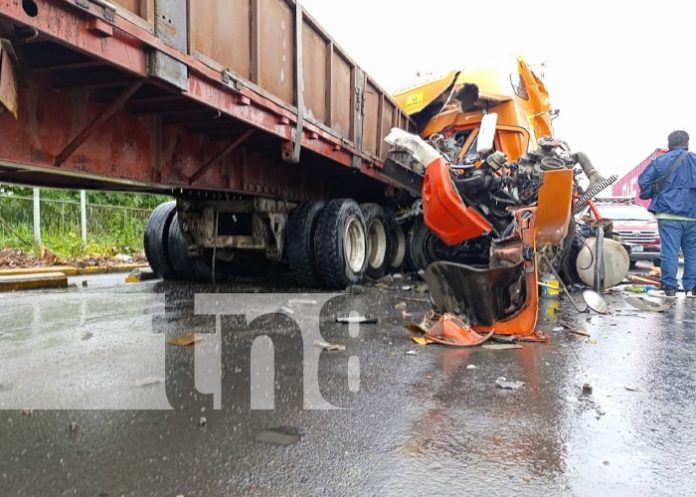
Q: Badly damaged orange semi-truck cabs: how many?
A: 1